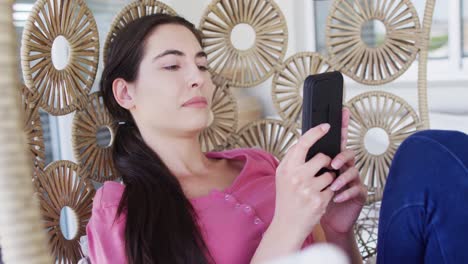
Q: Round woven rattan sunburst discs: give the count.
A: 11